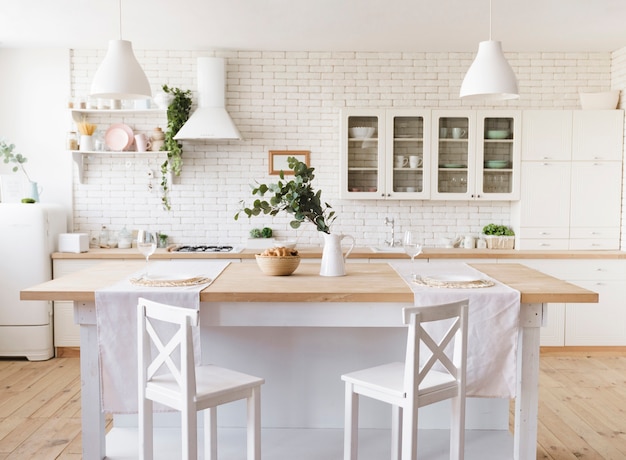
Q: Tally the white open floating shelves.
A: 2